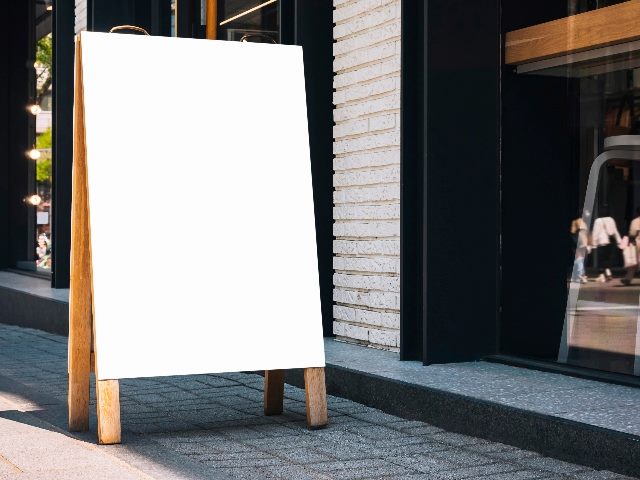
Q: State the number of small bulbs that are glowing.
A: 3